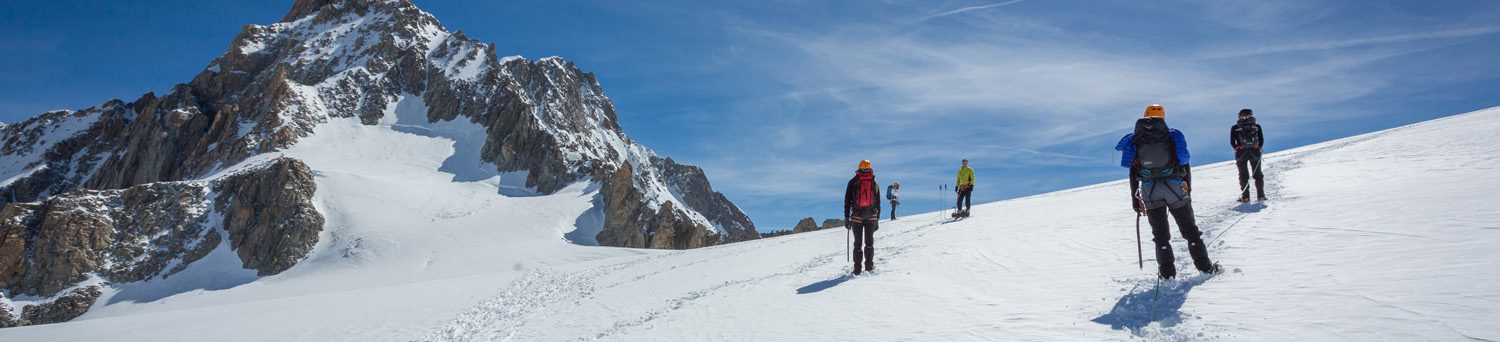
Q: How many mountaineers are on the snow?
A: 5